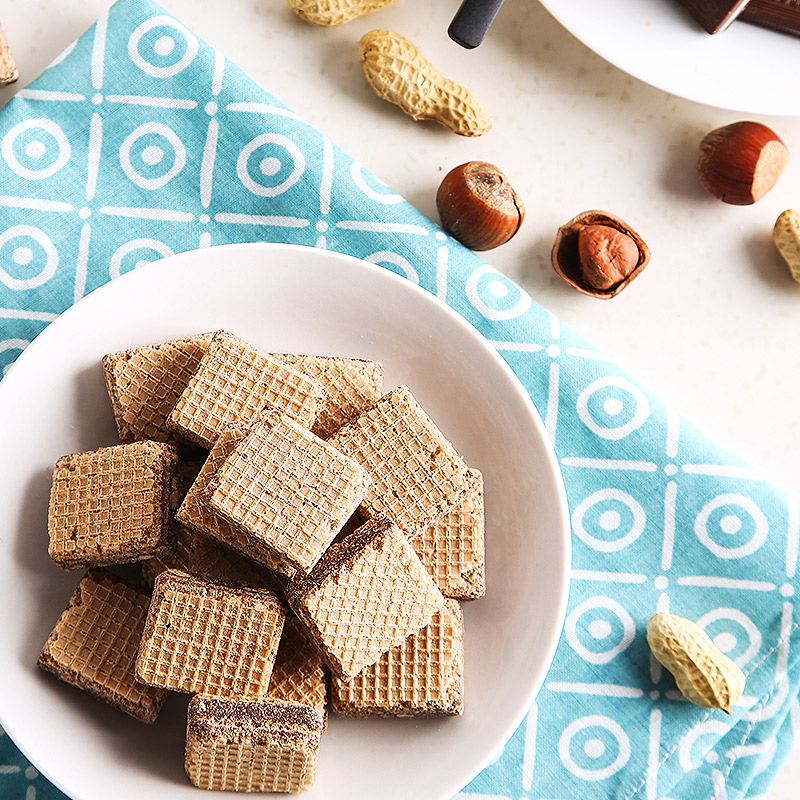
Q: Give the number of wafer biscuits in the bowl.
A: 15